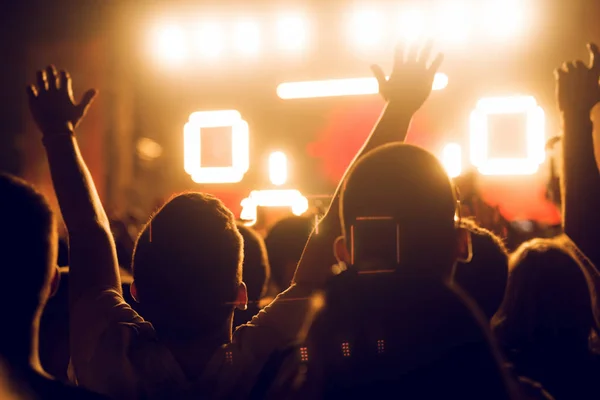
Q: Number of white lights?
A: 14